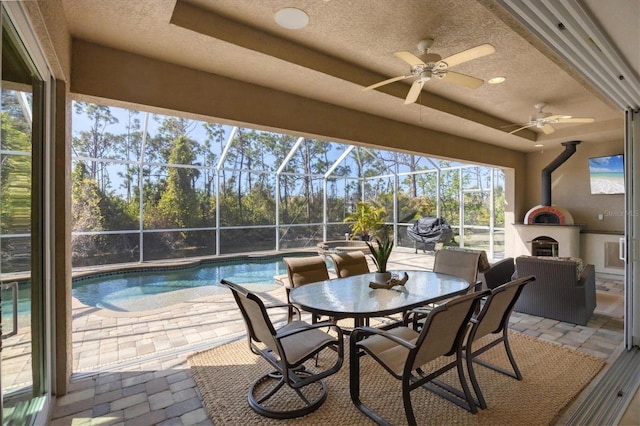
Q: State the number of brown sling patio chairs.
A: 6